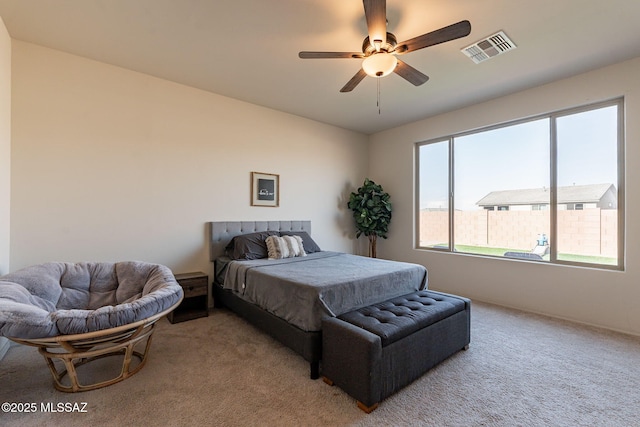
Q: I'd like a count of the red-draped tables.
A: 0